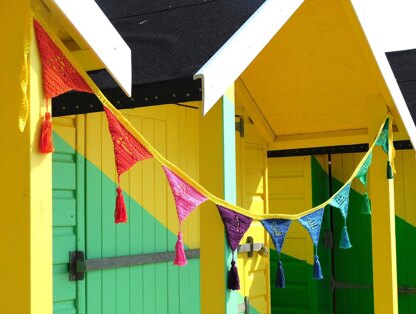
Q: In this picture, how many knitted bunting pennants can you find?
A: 9